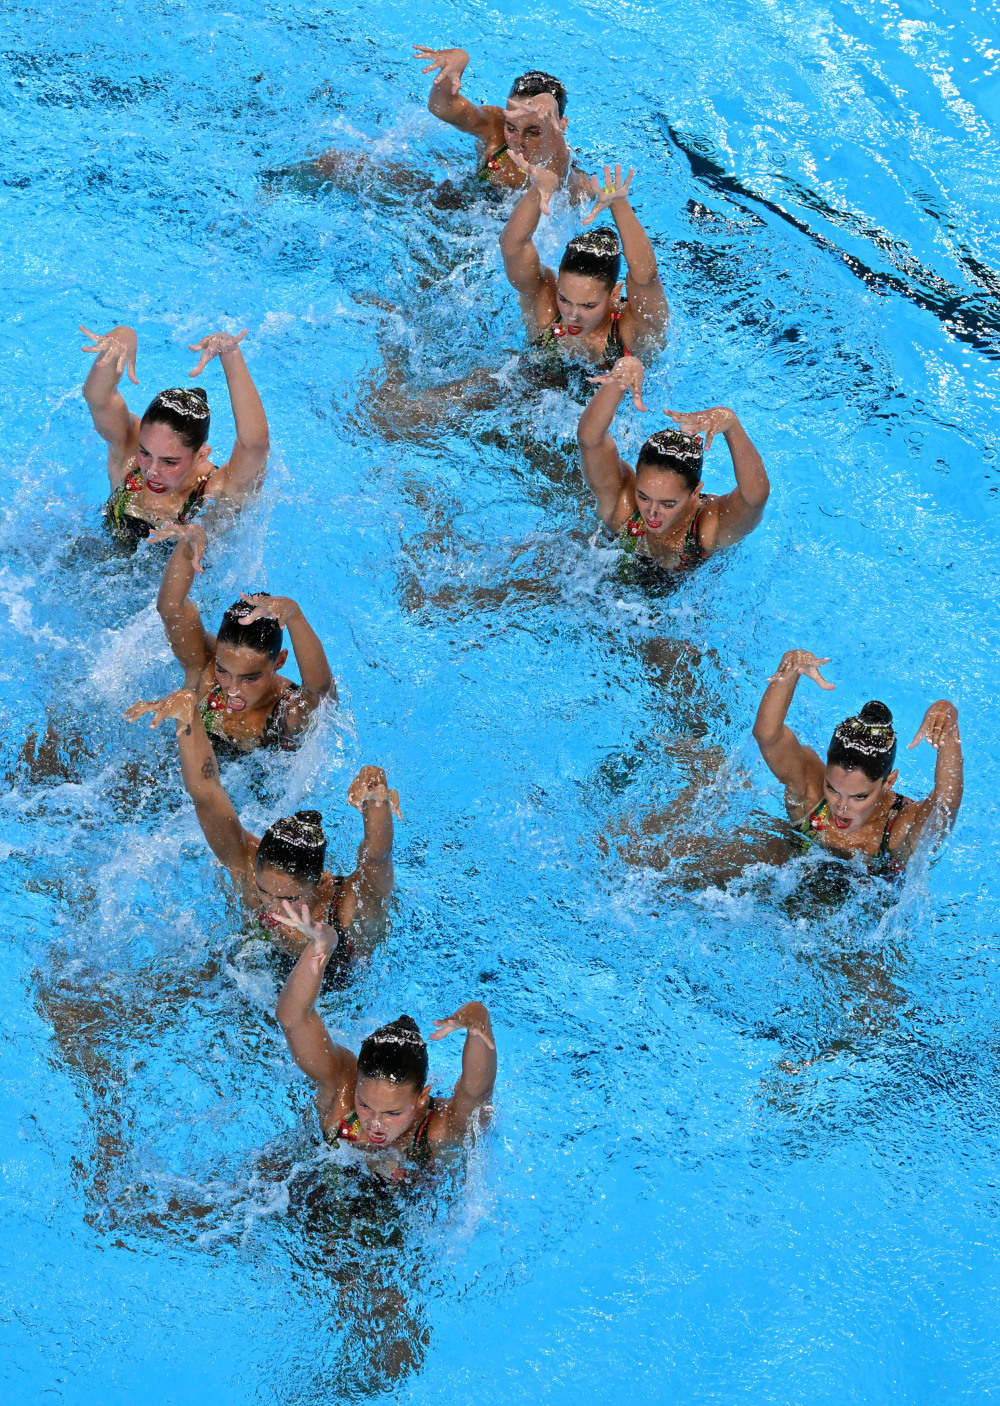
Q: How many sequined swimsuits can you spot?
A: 8